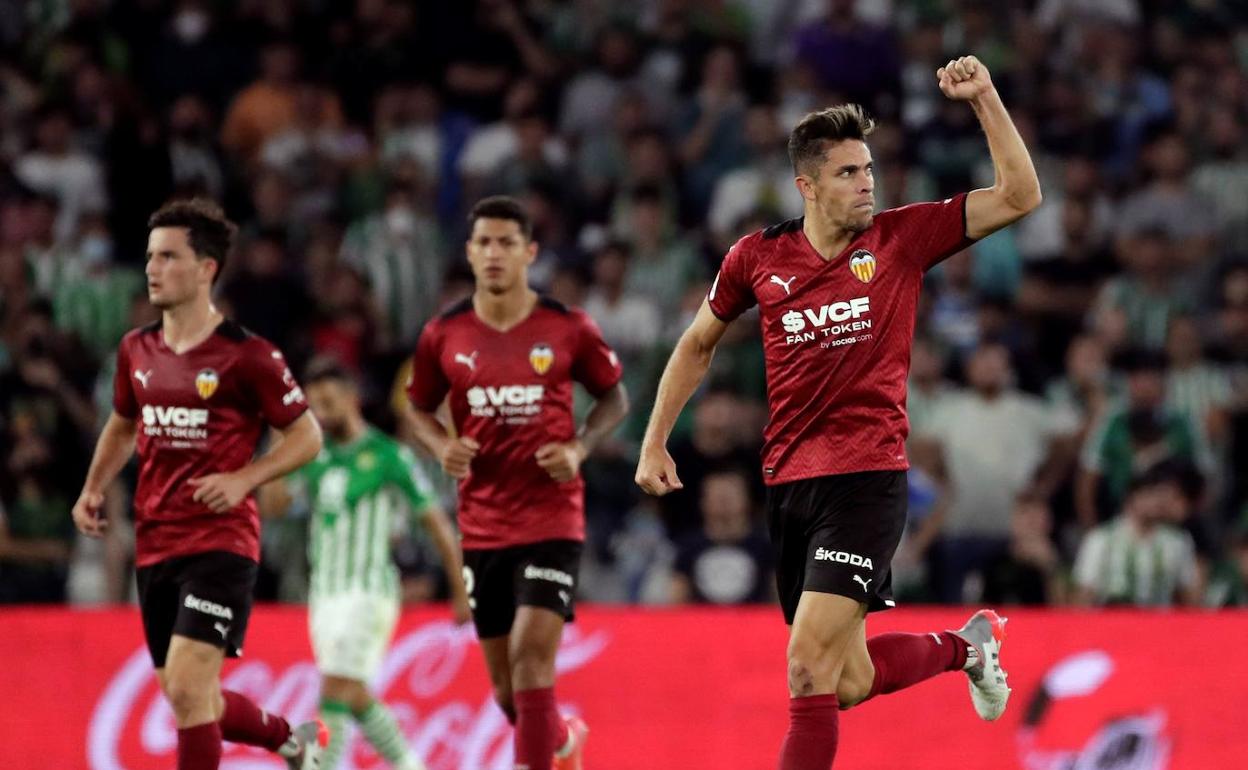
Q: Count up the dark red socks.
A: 6